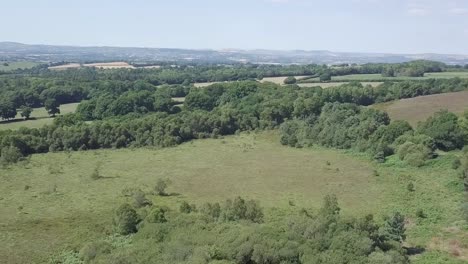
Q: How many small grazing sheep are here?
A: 0